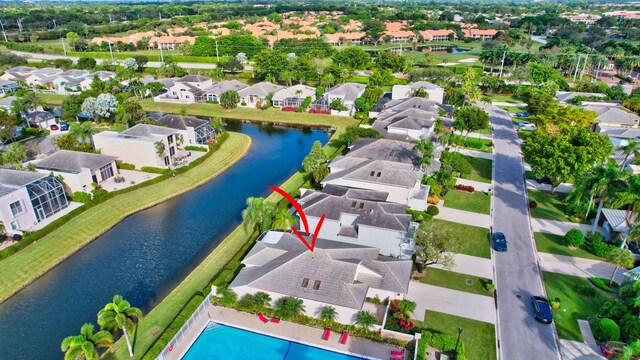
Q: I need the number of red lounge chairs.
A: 6